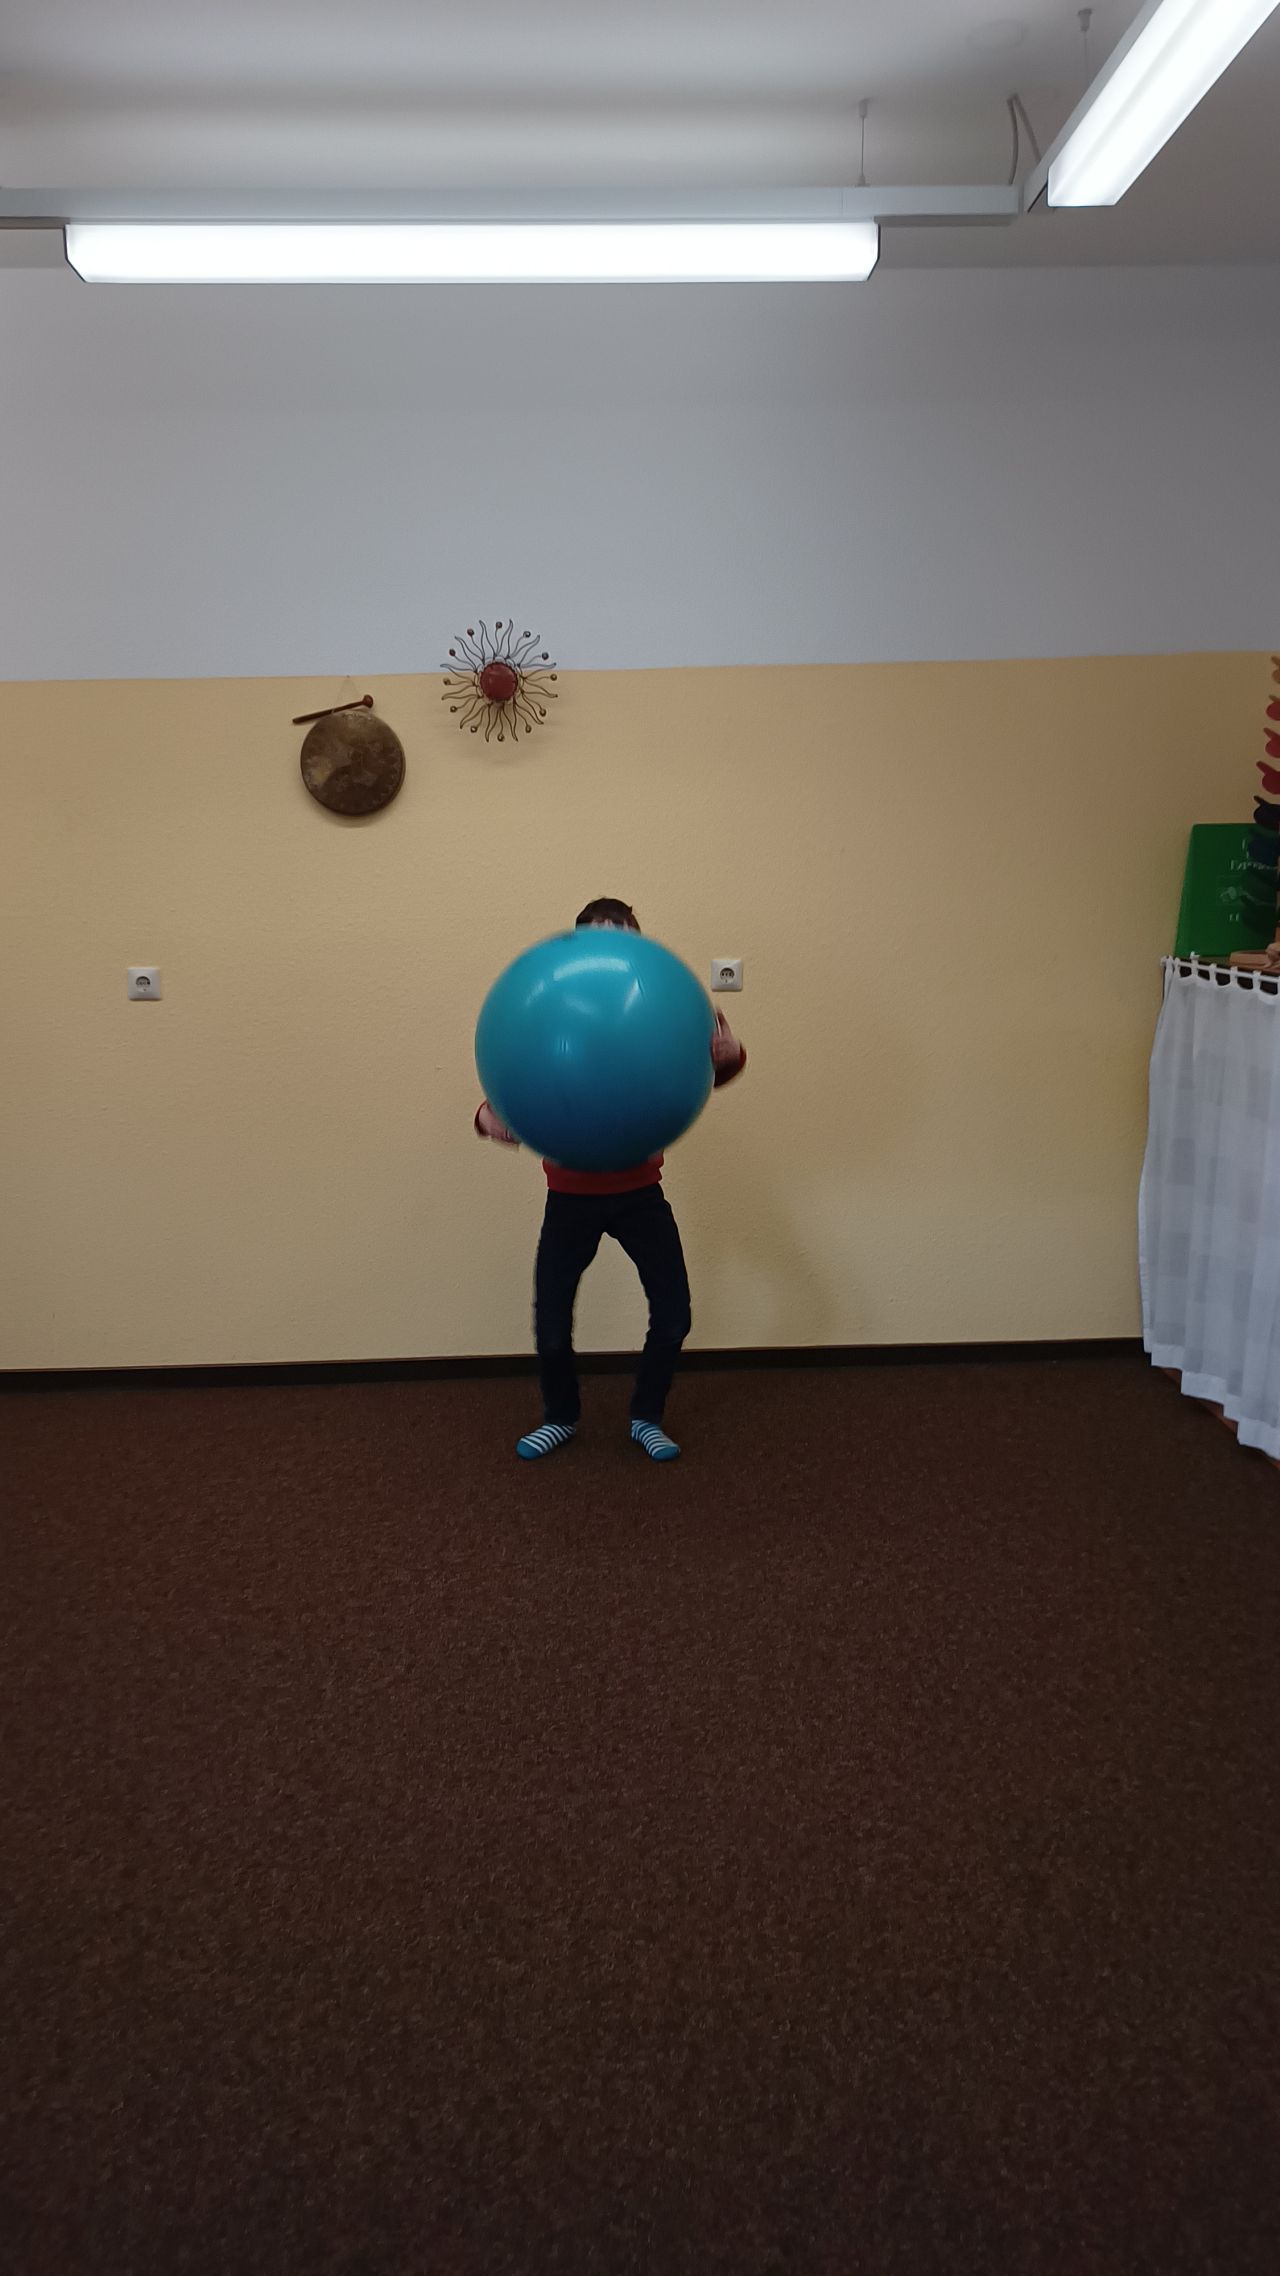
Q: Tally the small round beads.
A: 12